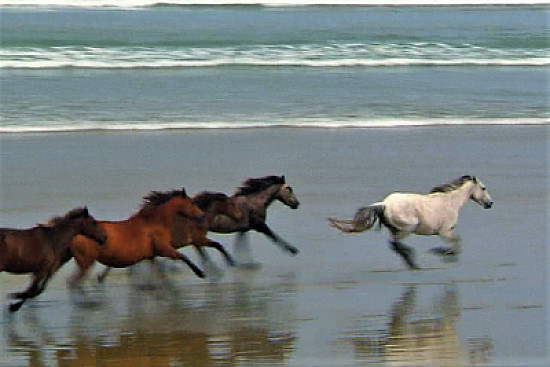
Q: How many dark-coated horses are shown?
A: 4